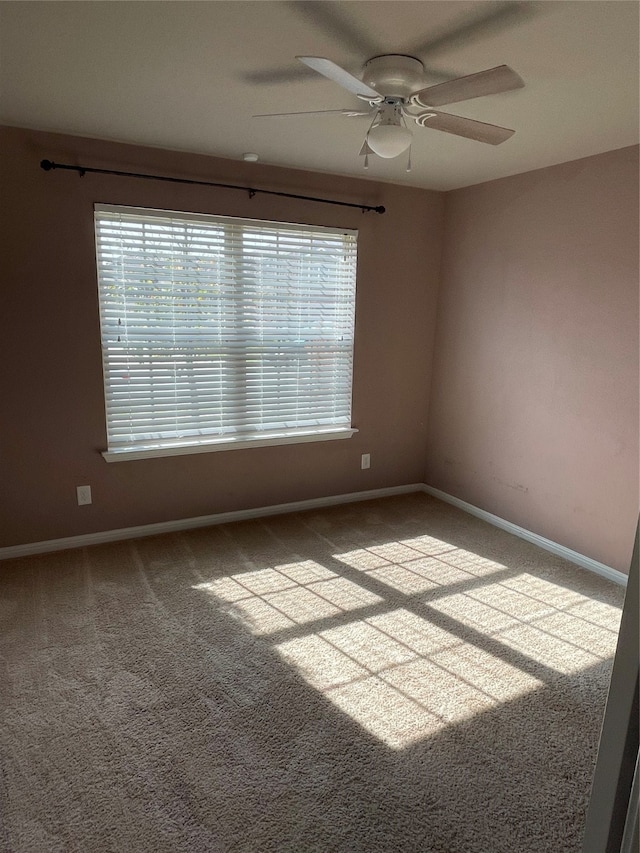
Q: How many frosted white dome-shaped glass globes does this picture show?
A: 1